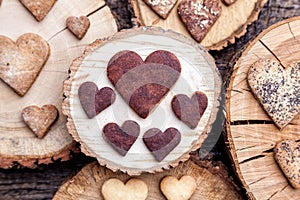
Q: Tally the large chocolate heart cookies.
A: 1